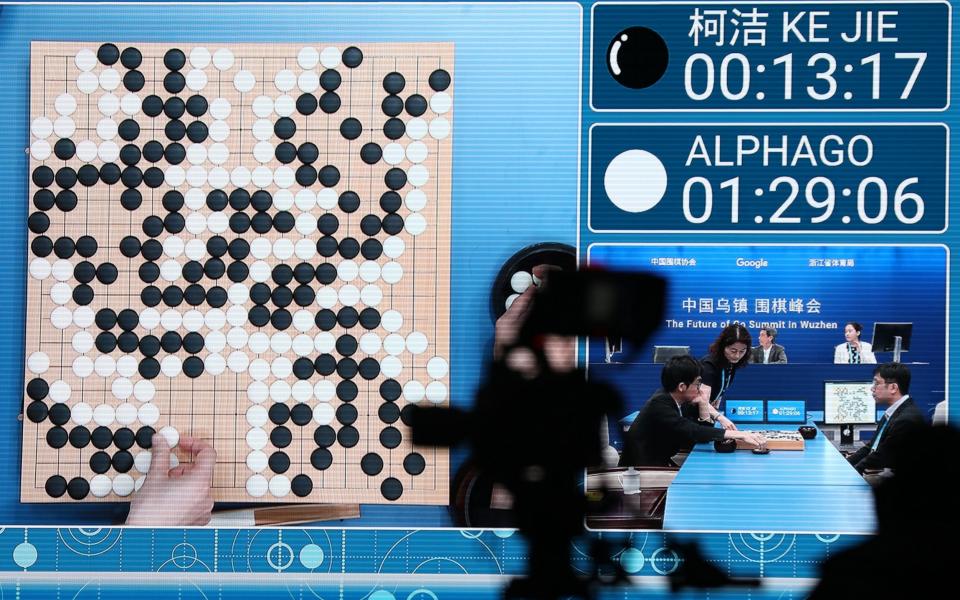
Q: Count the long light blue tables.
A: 1